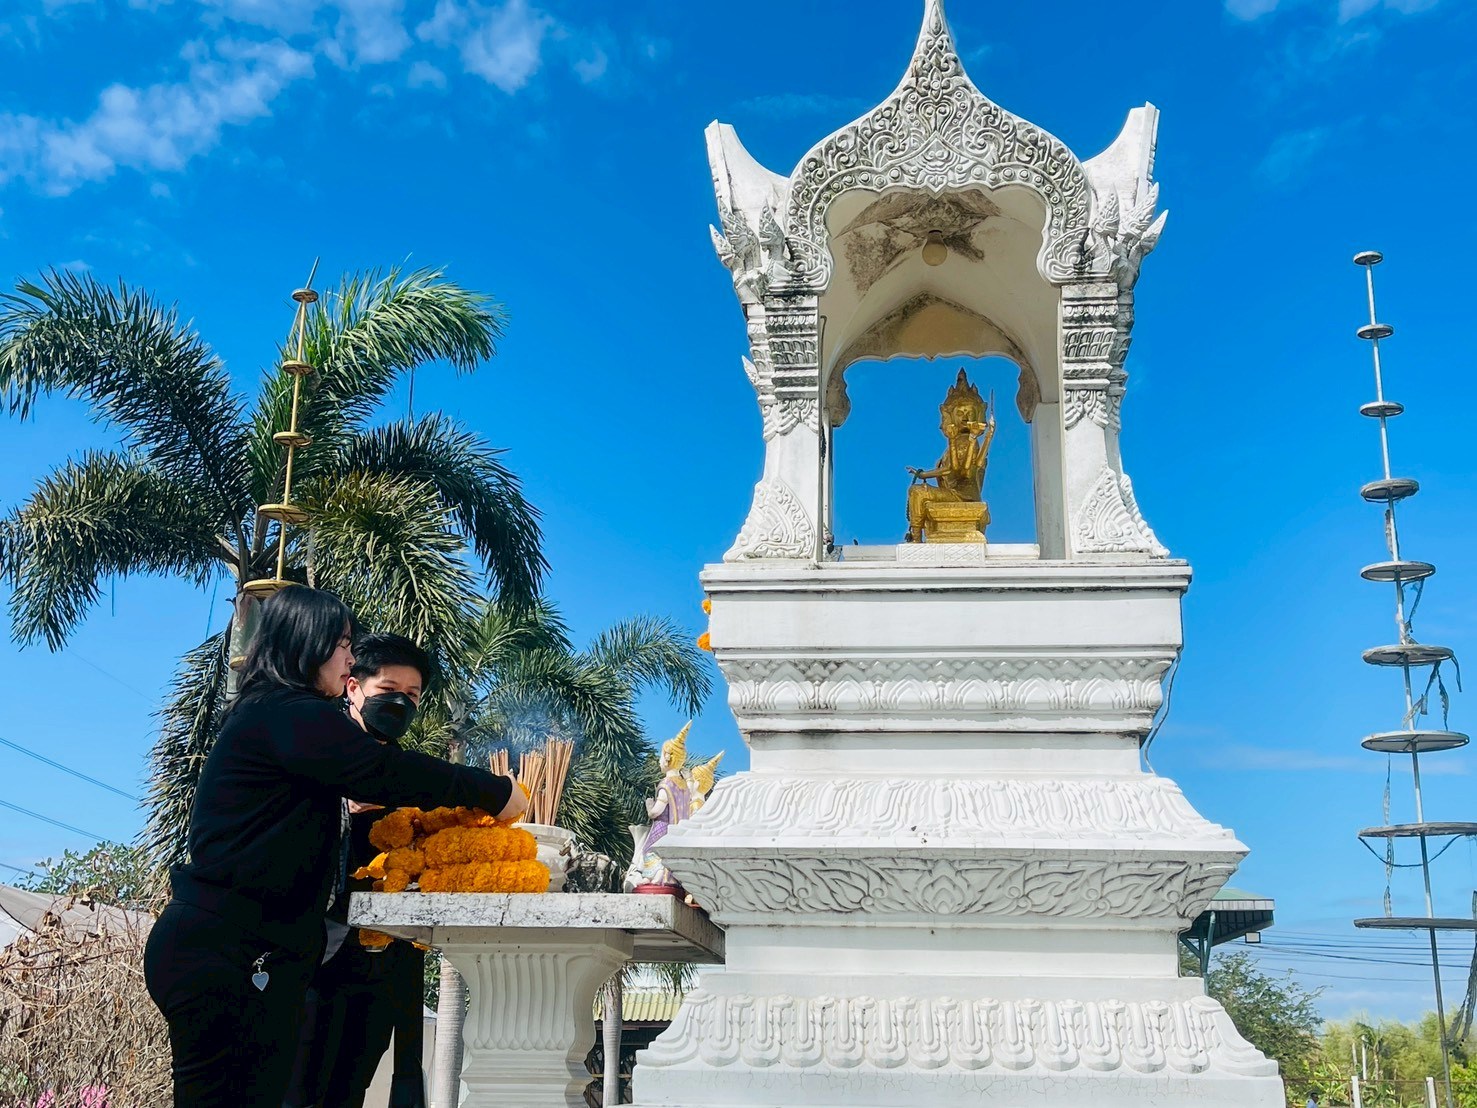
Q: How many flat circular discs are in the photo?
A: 15